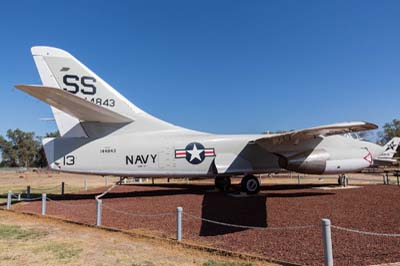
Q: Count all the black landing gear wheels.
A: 2